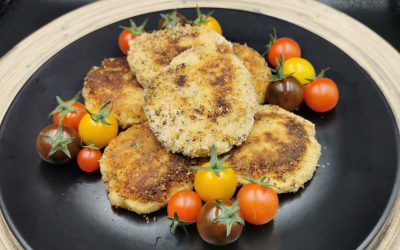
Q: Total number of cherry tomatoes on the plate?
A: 15